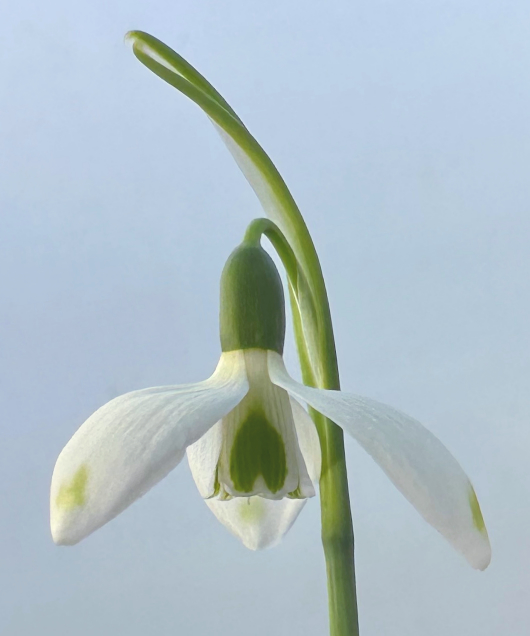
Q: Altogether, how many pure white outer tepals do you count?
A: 0